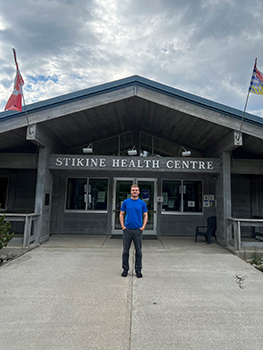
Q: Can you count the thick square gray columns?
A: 2